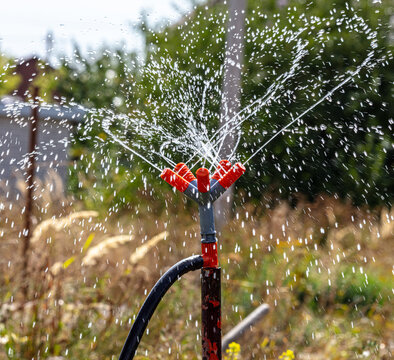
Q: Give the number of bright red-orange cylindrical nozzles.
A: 5